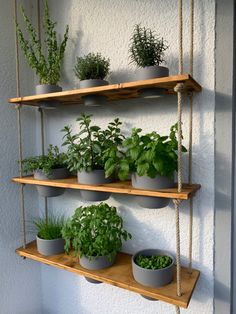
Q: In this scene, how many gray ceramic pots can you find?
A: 9